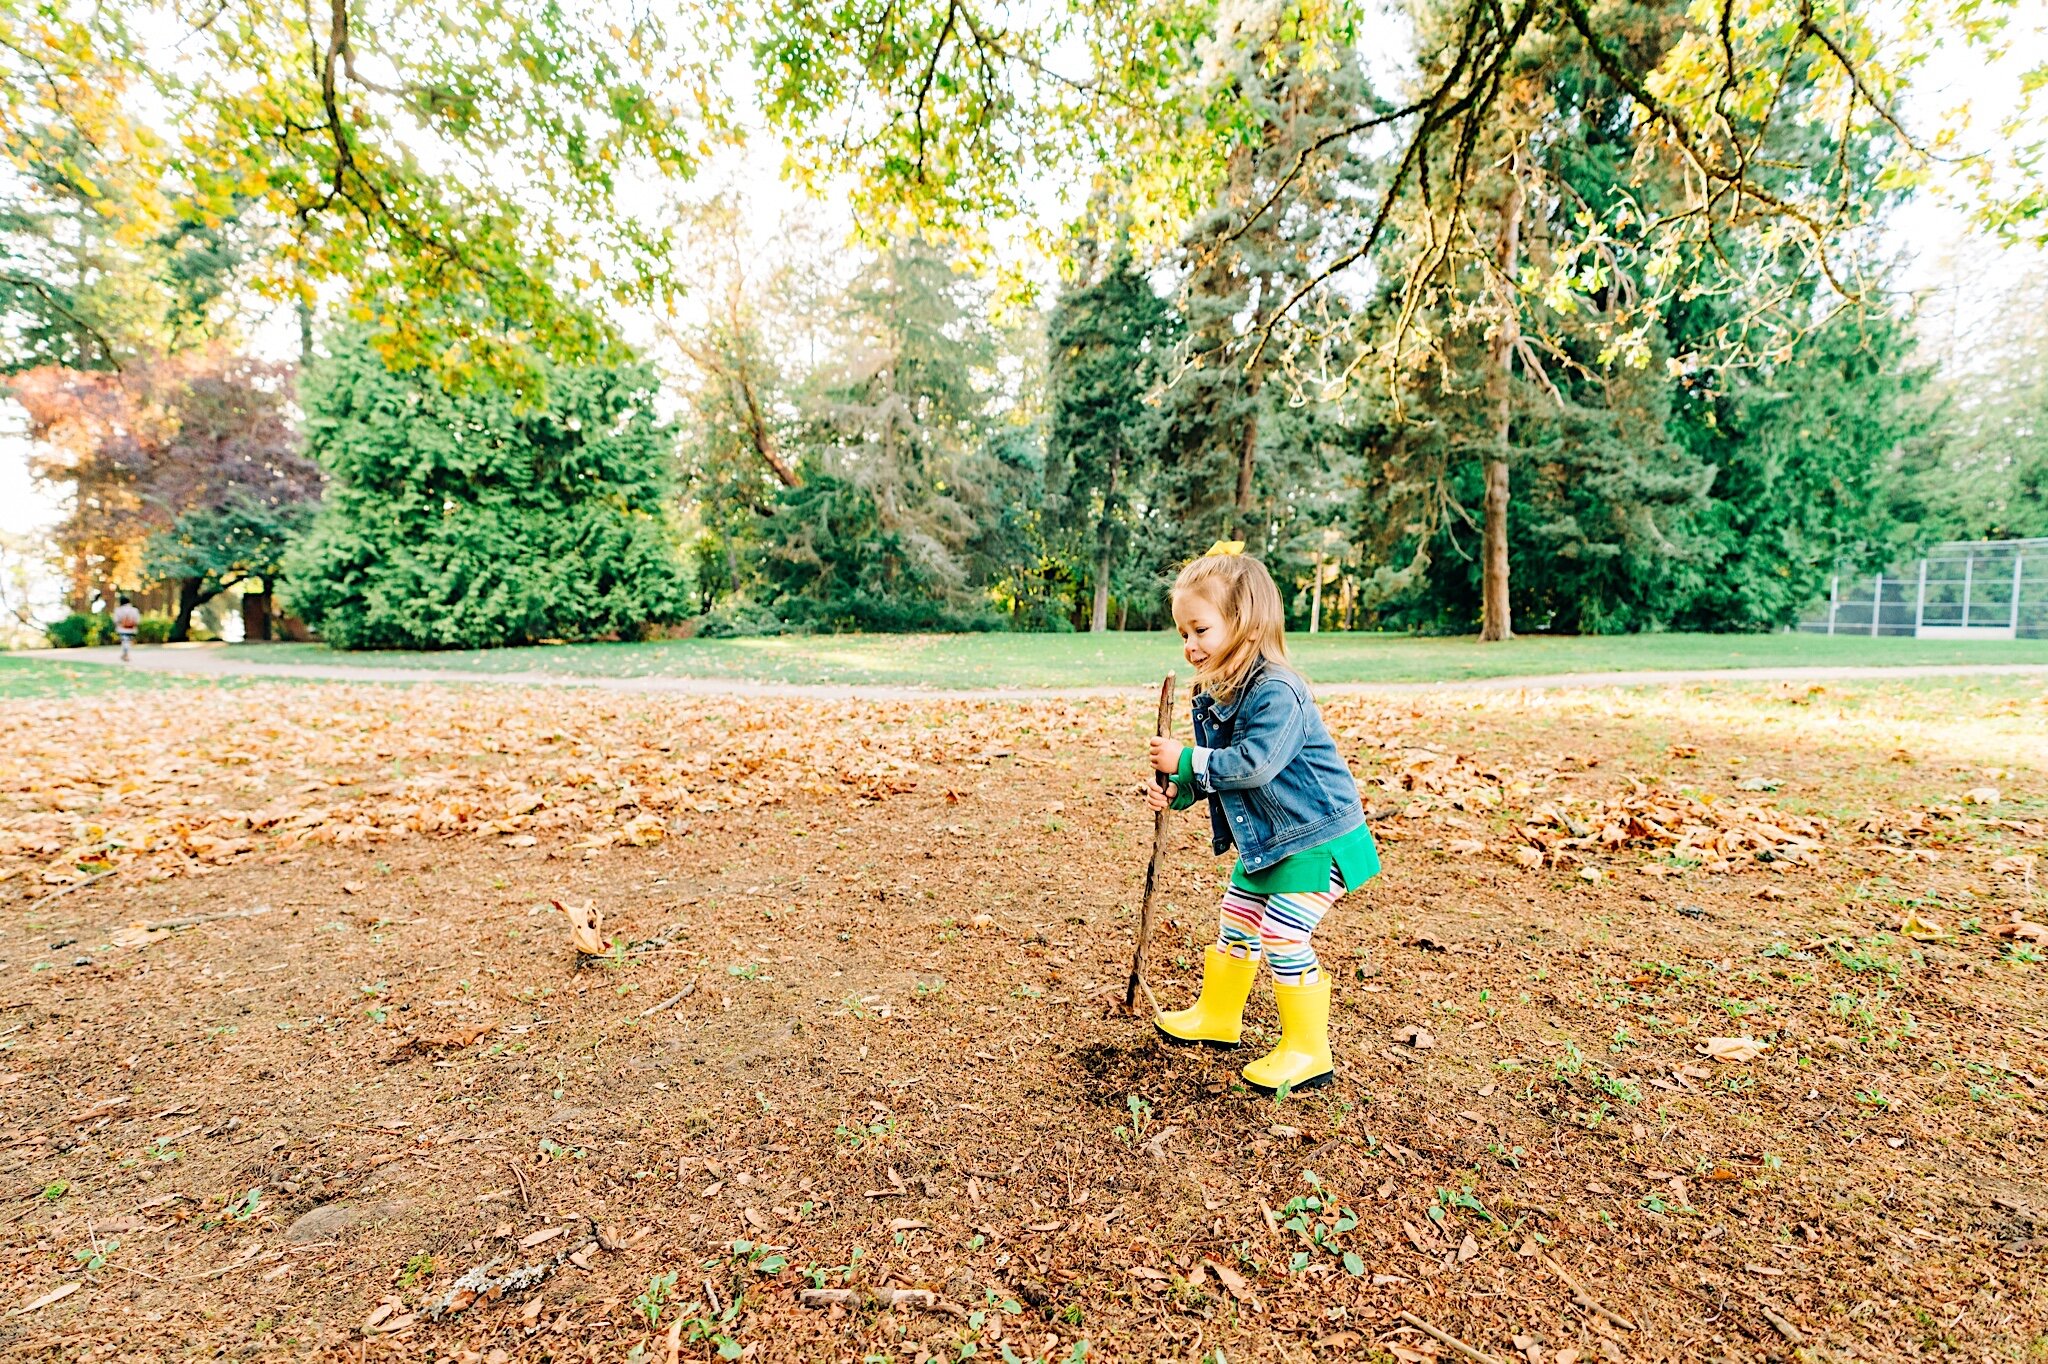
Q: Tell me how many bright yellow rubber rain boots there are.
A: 2